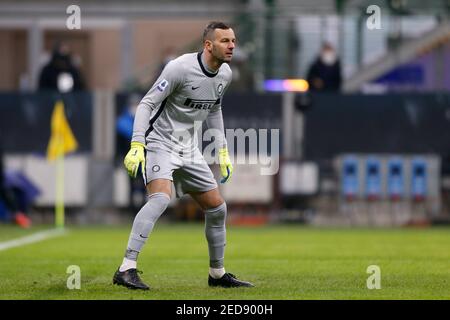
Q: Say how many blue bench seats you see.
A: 4